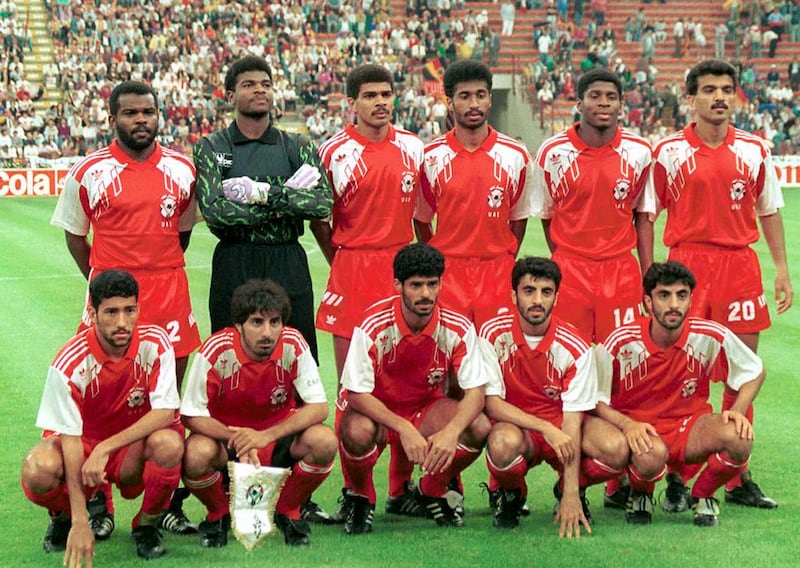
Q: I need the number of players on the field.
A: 11